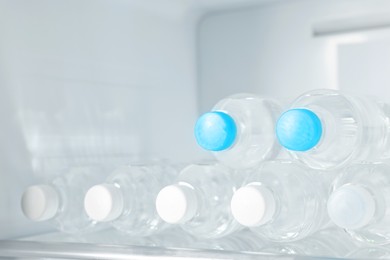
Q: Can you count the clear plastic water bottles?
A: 7